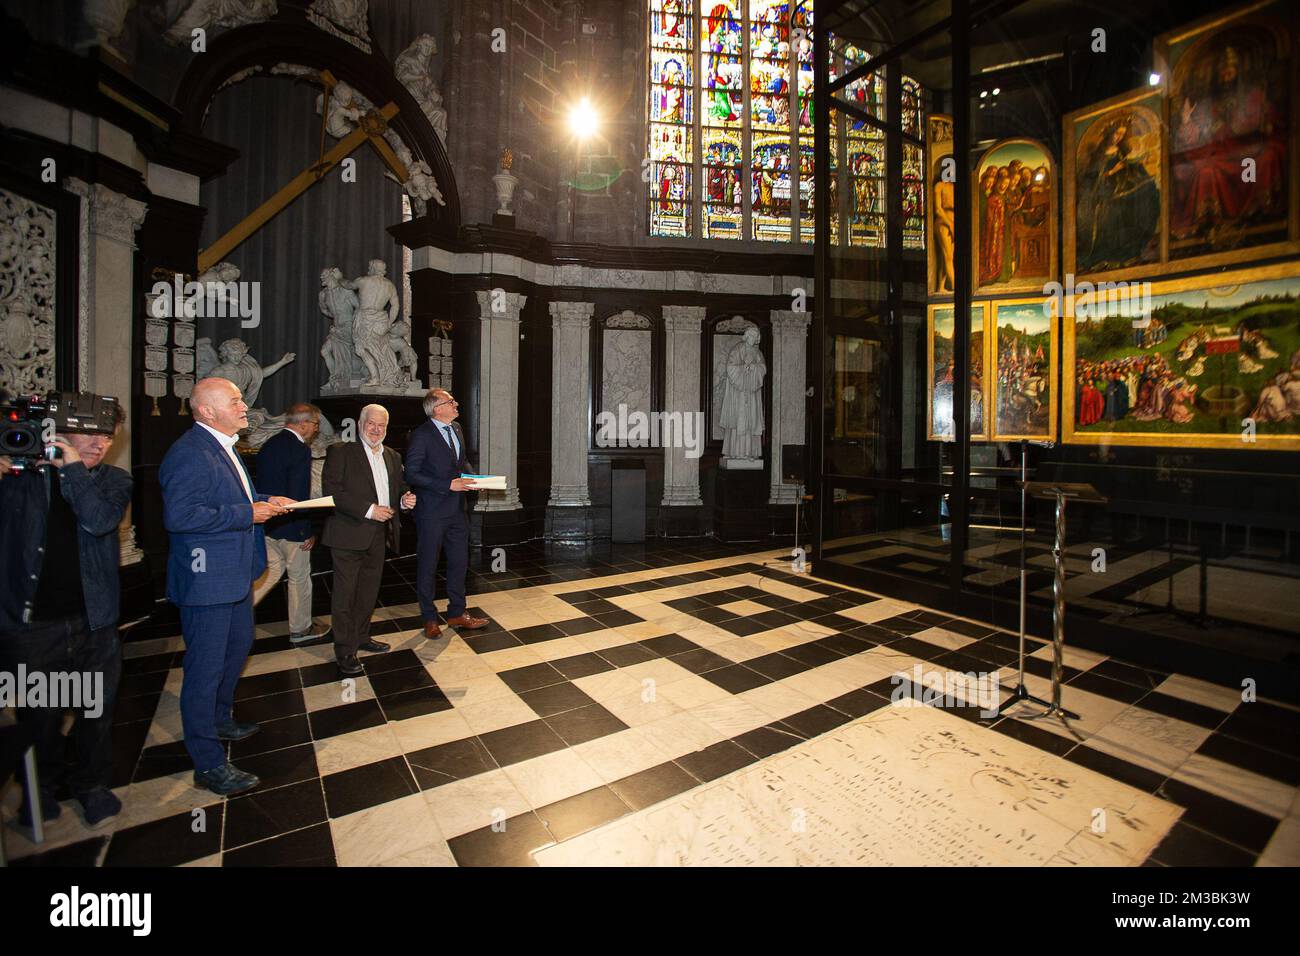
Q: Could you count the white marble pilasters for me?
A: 5